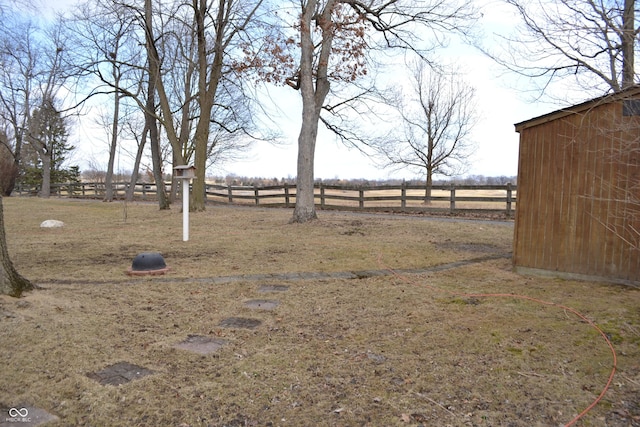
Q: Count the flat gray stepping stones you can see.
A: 6